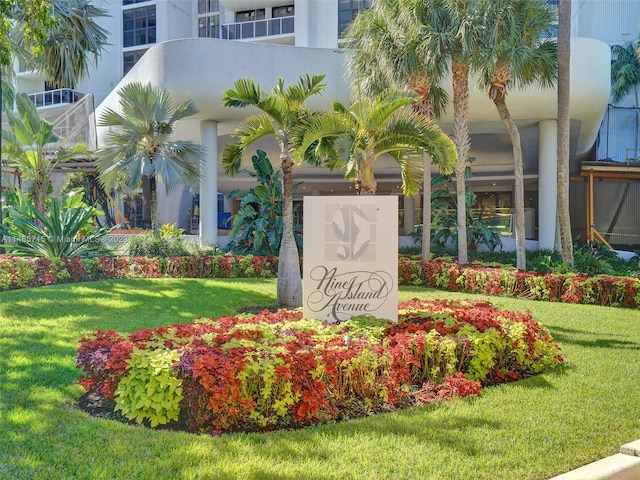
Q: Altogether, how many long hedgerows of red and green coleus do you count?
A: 2